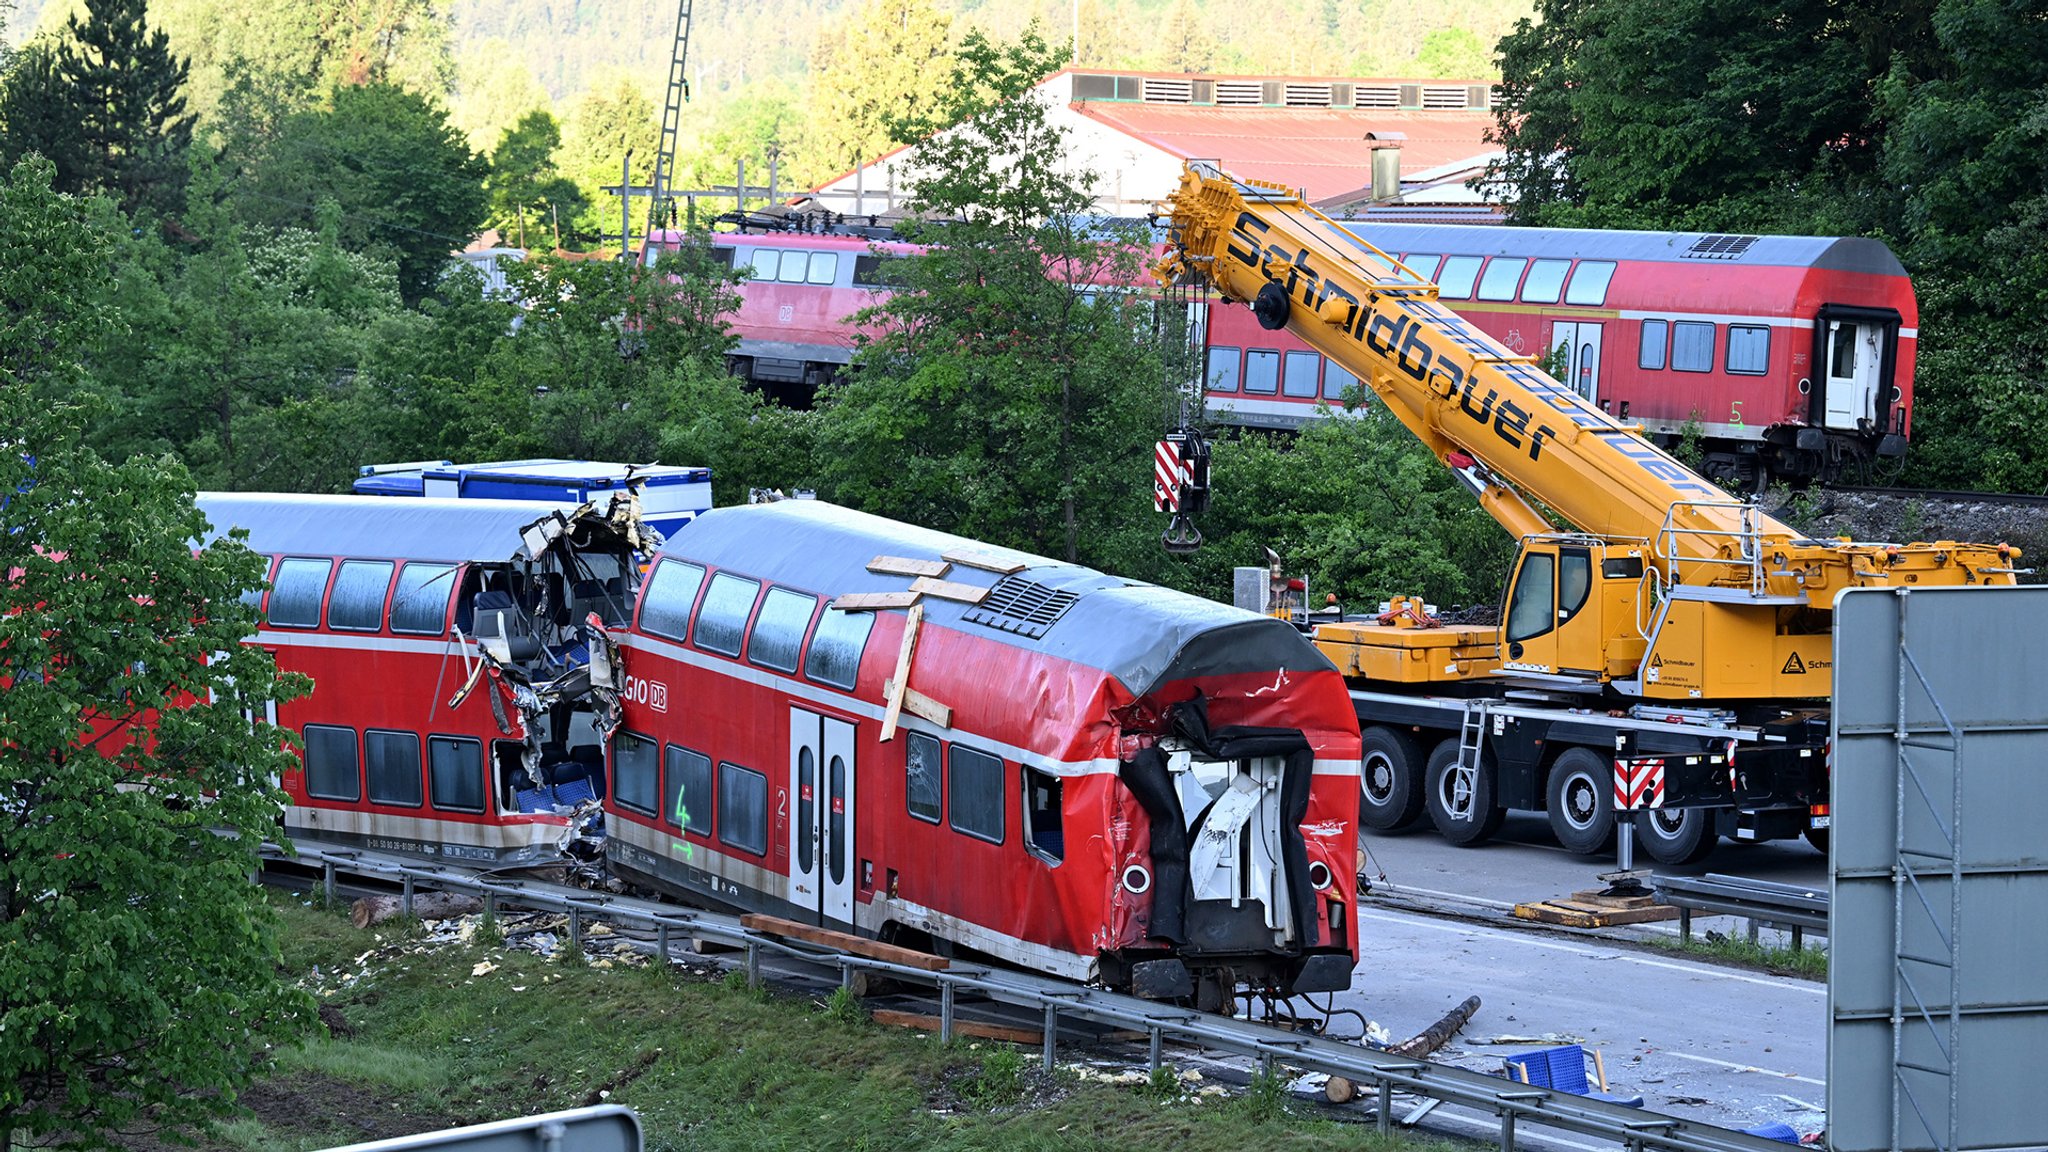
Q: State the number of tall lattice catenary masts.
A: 1